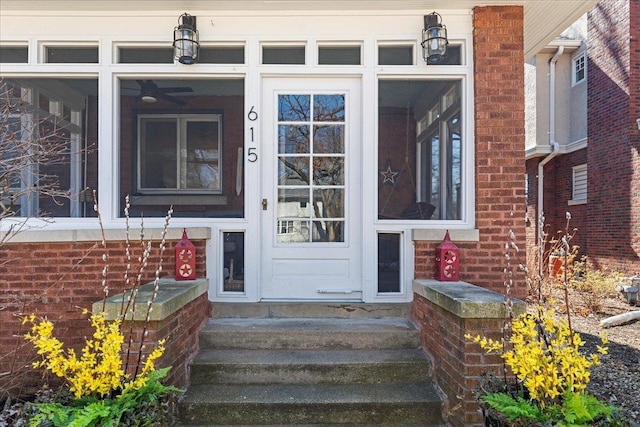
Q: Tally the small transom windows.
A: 8